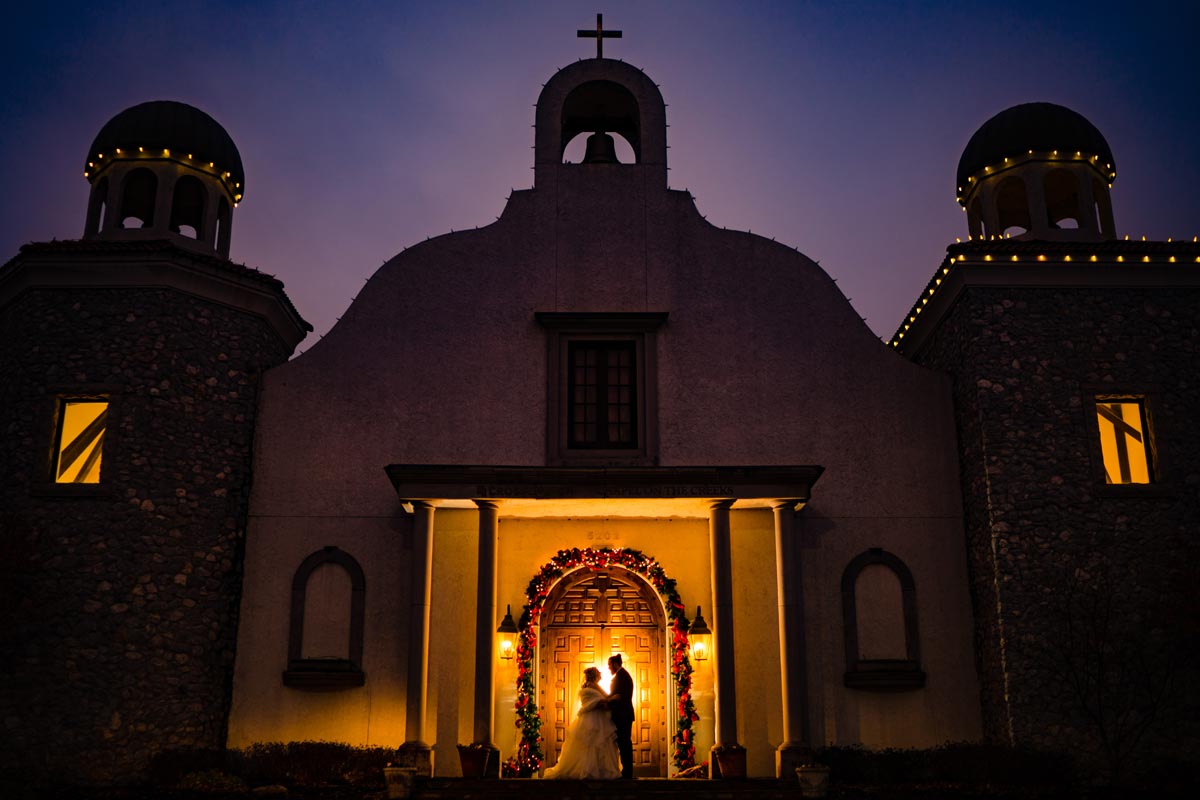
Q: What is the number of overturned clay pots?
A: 0